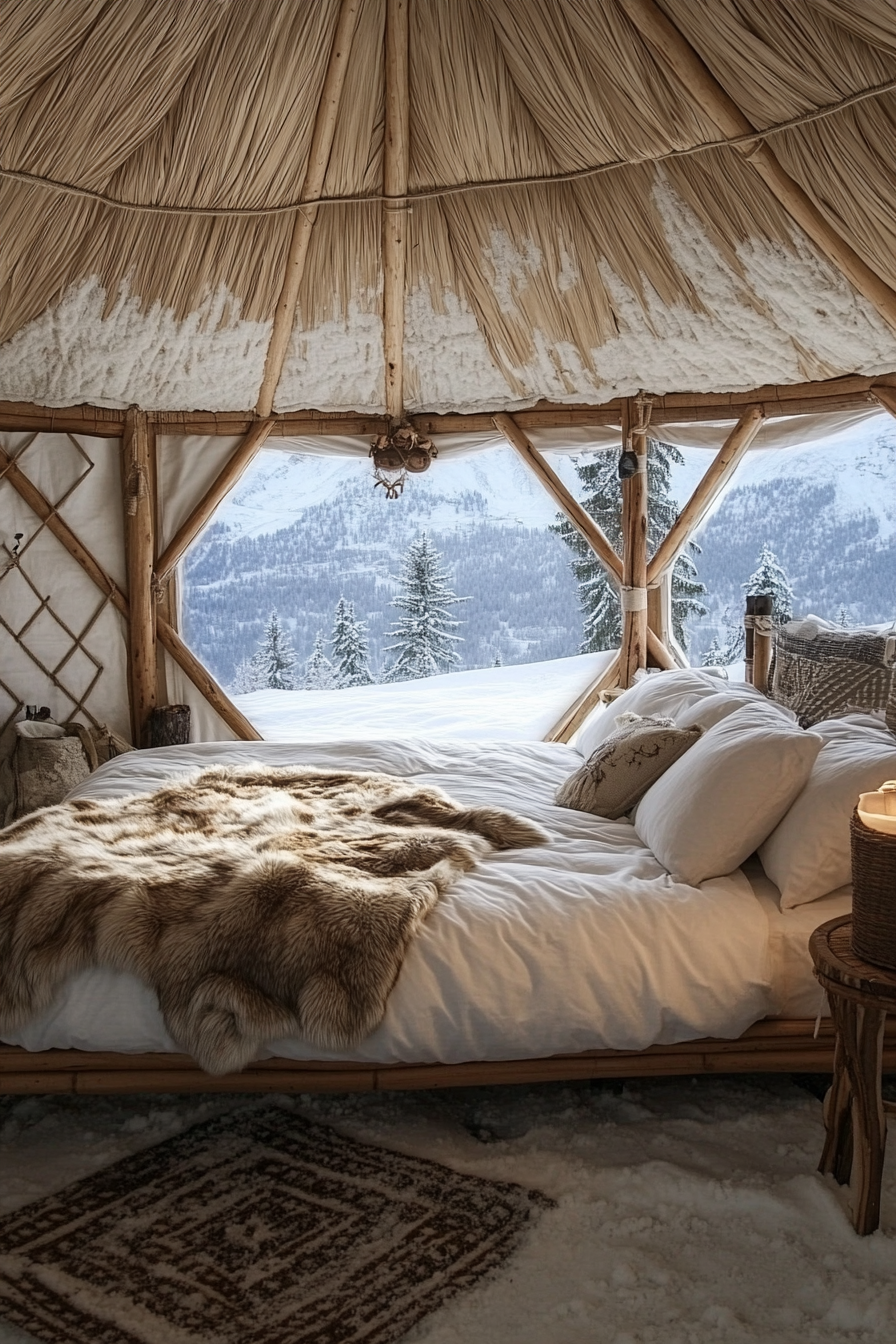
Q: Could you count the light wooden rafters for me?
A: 3